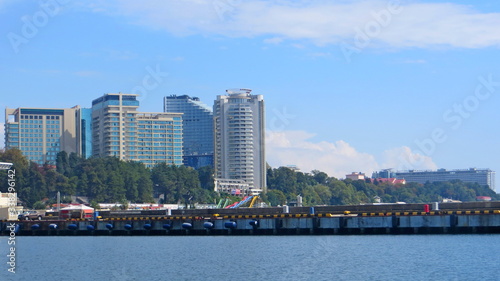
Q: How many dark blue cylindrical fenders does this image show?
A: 13